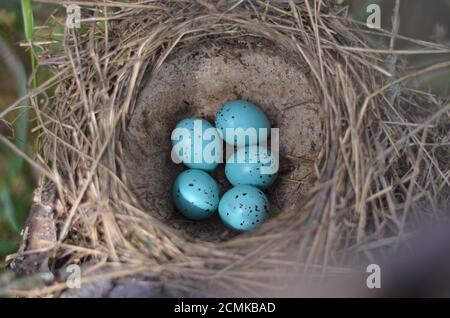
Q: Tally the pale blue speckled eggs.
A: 5